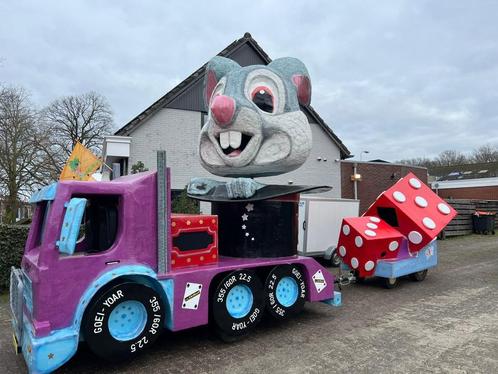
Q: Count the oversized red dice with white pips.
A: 2